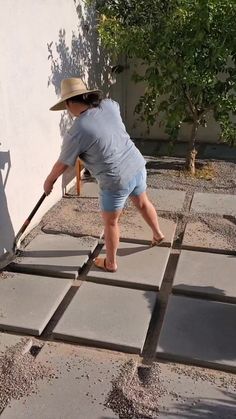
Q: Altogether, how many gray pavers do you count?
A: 15